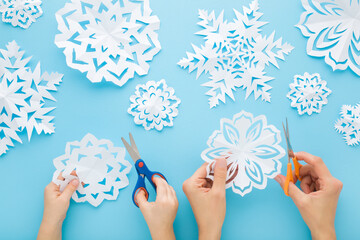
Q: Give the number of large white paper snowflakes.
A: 6